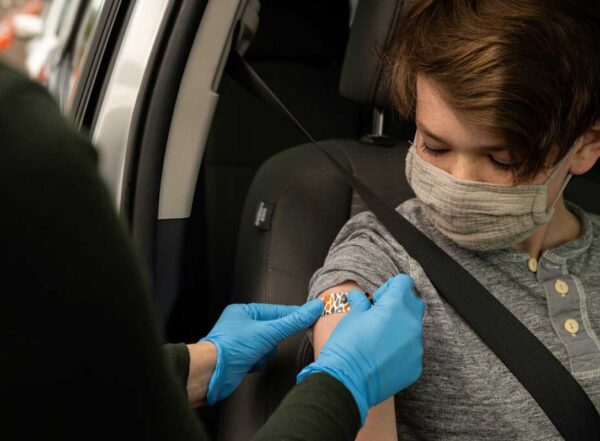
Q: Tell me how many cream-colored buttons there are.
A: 3